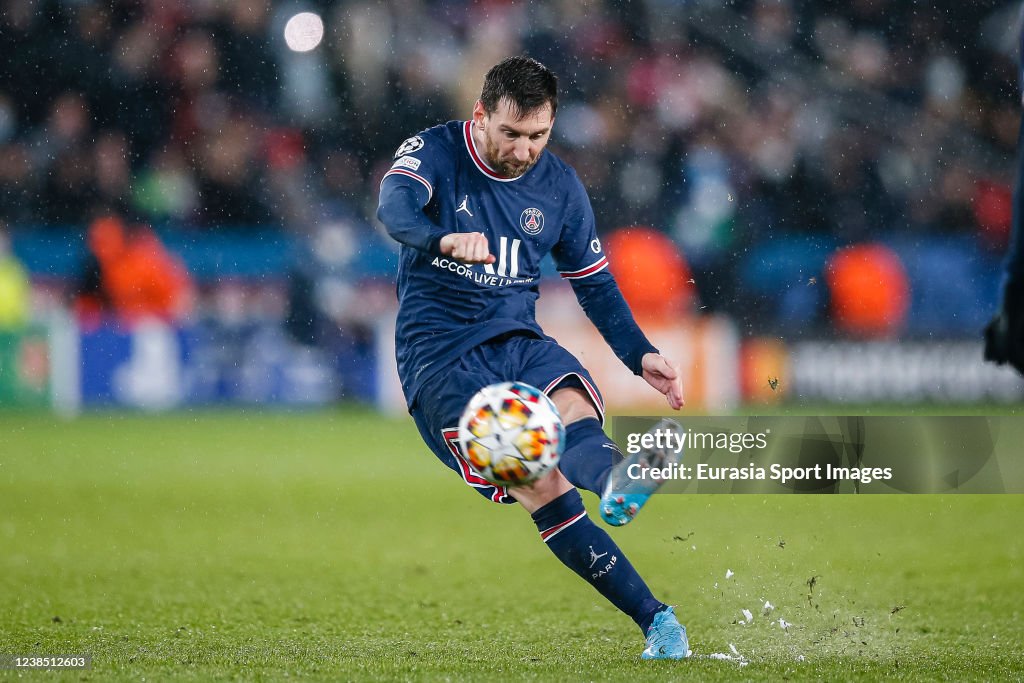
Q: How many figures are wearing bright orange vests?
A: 3